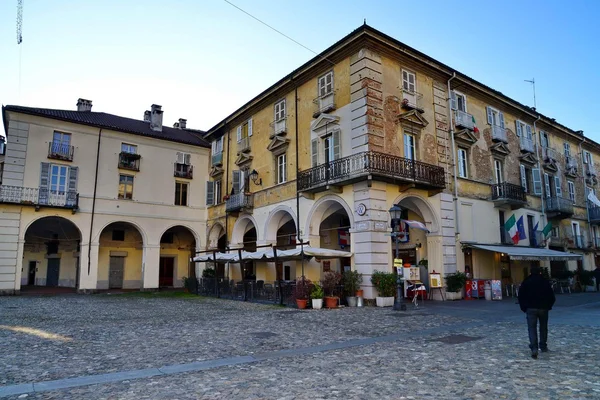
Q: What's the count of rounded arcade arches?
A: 8